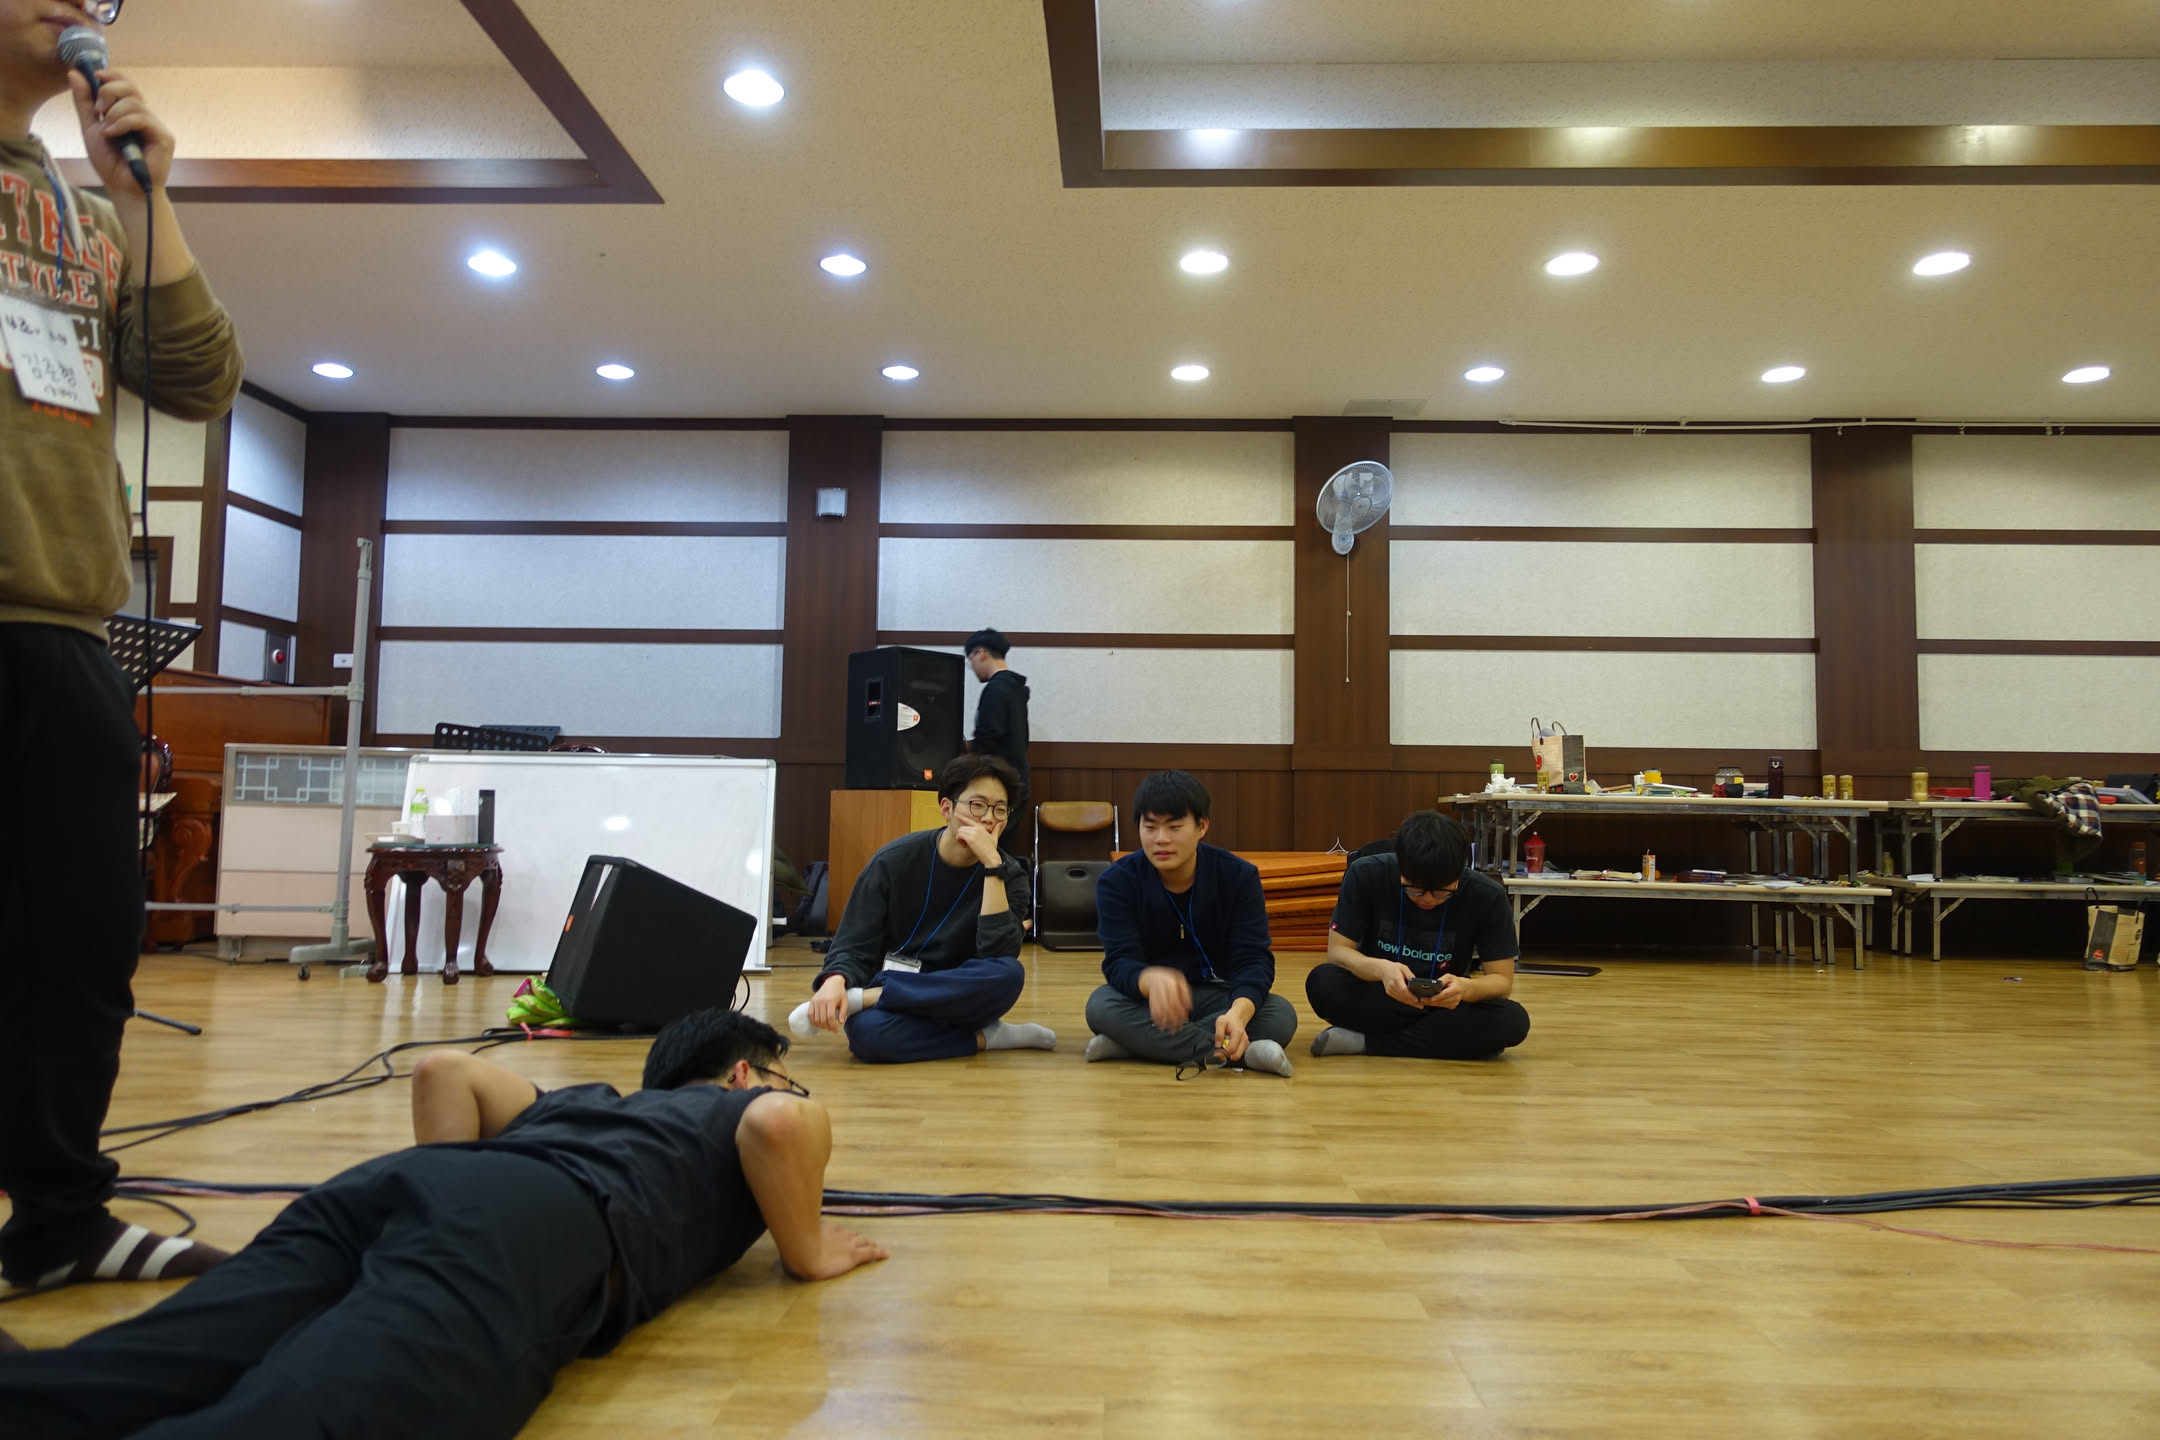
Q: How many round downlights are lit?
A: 13